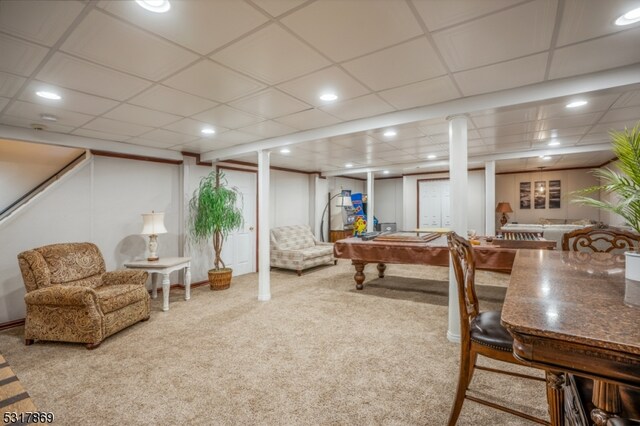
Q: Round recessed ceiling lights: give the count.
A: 13